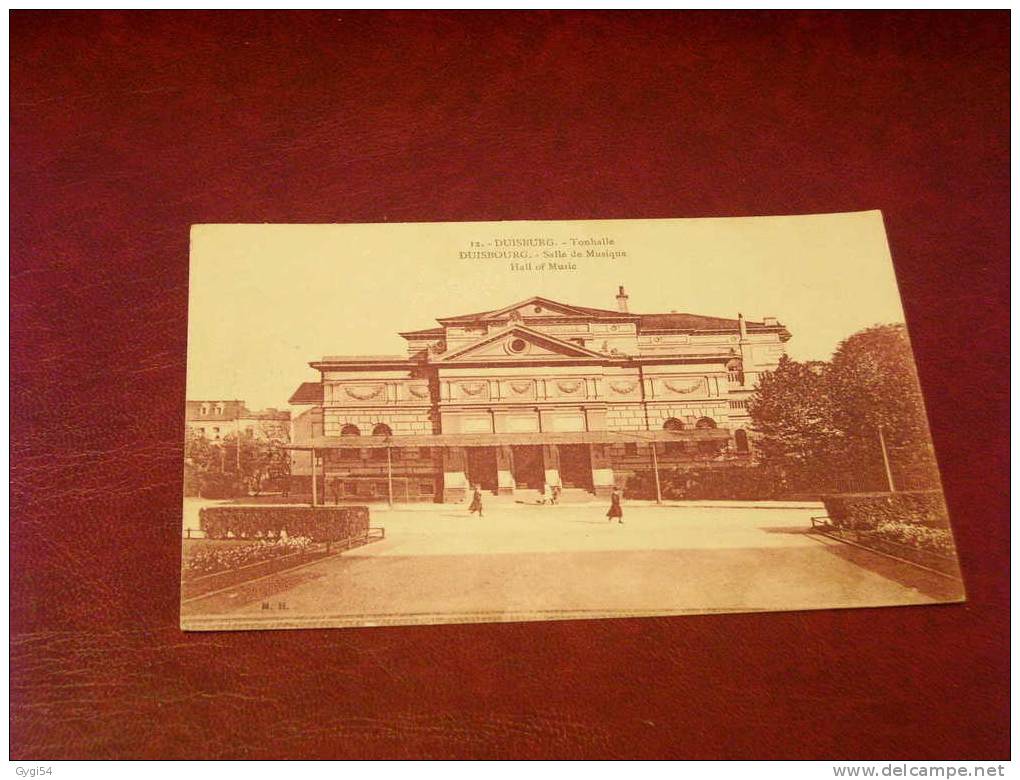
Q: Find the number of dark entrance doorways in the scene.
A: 3